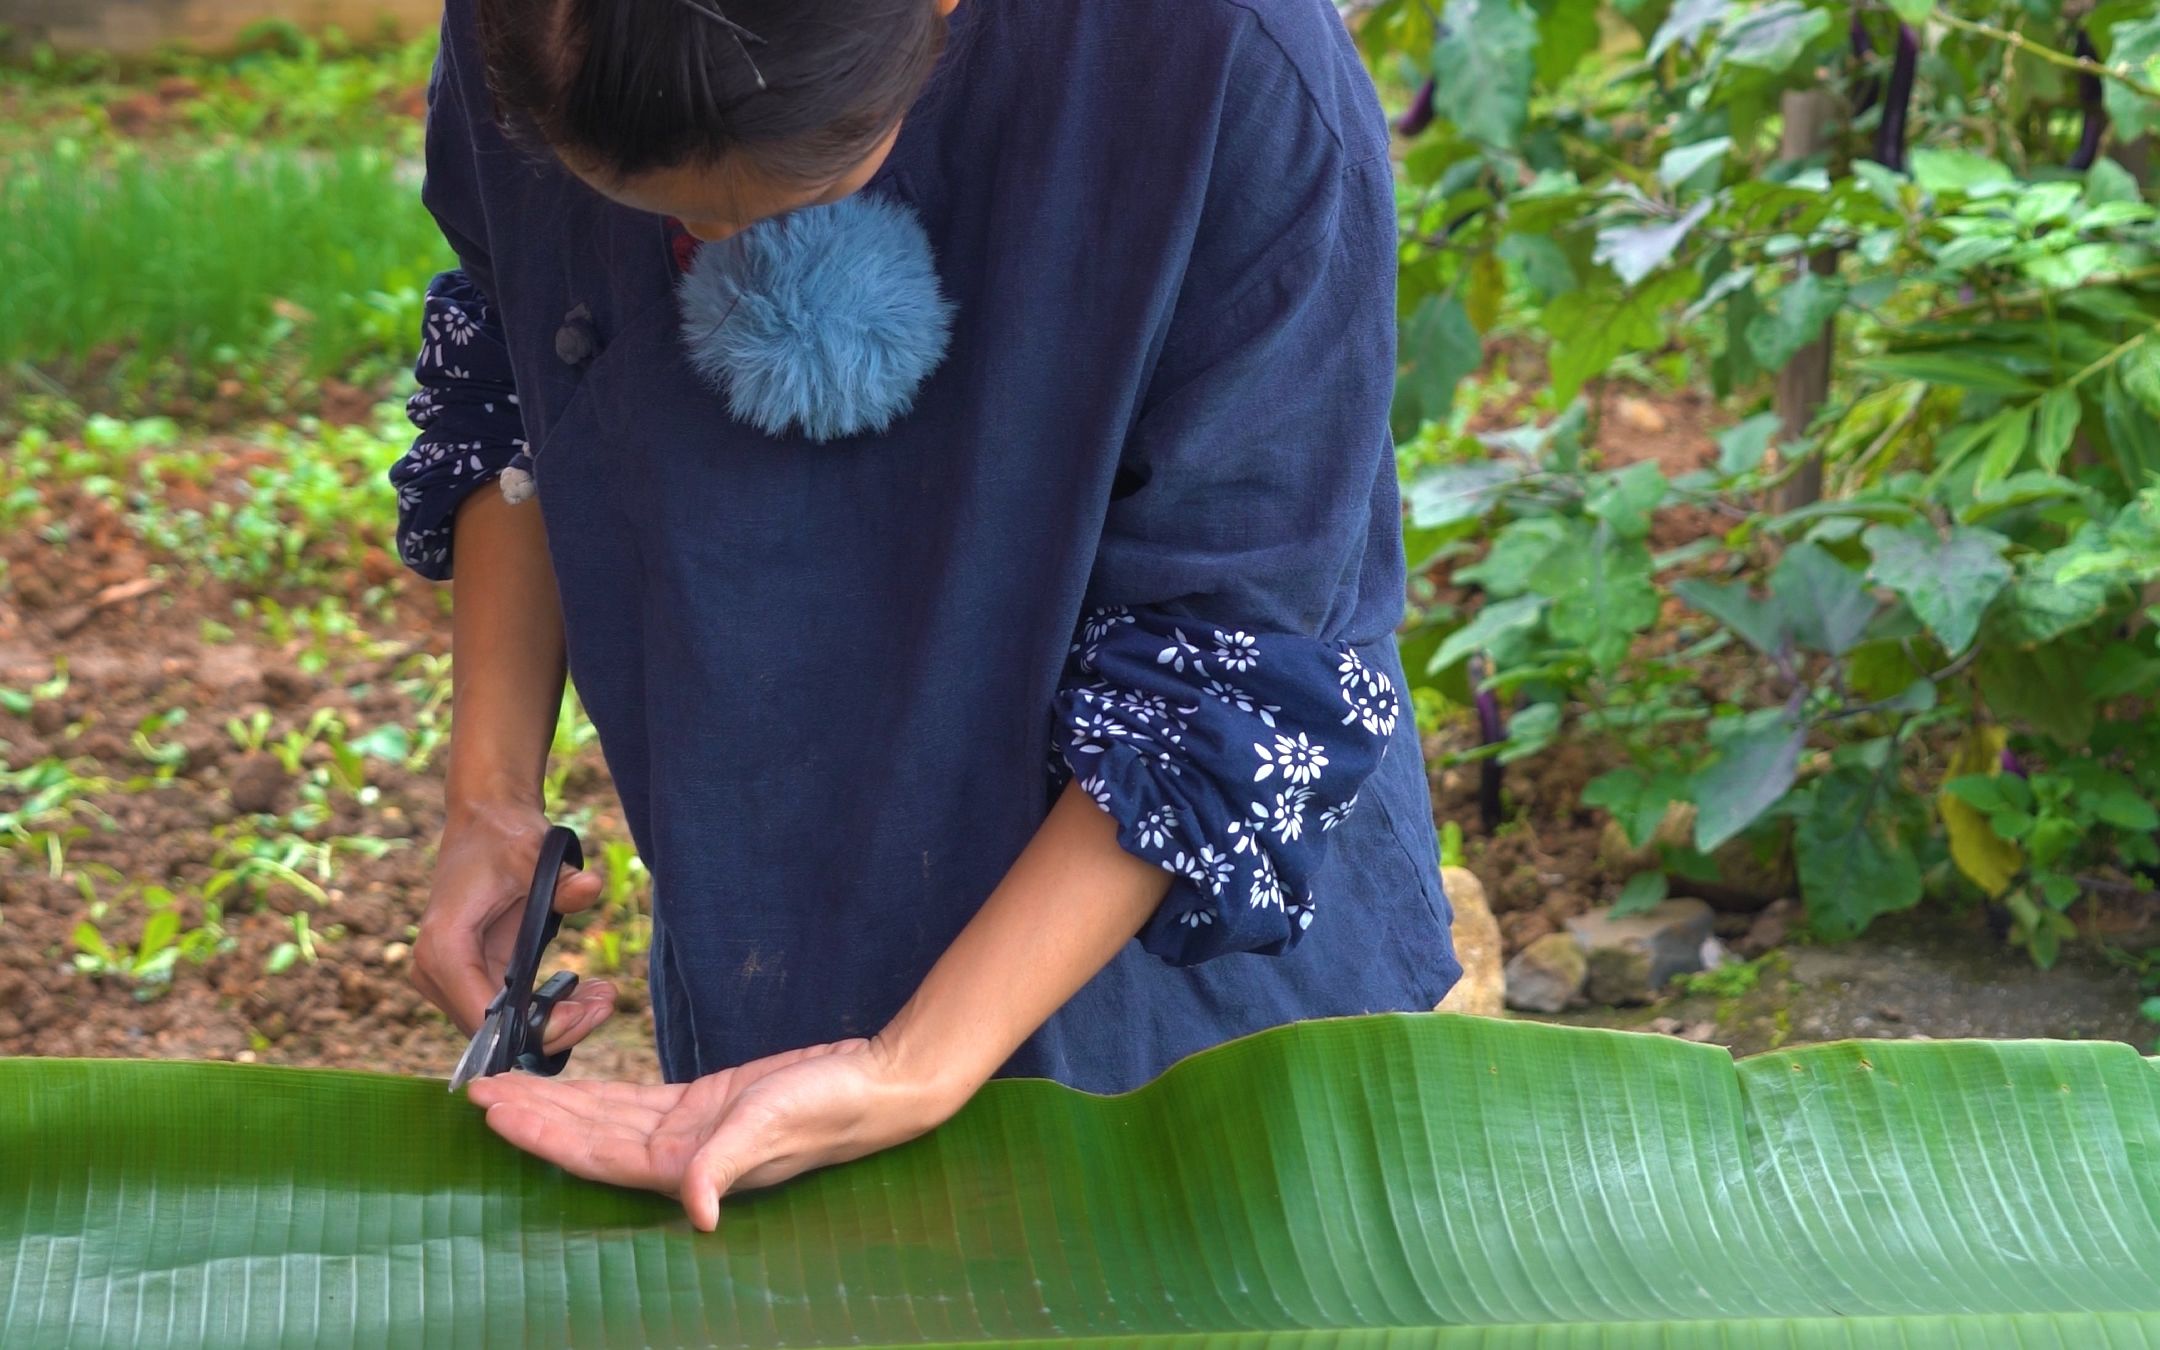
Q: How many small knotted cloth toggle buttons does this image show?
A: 2